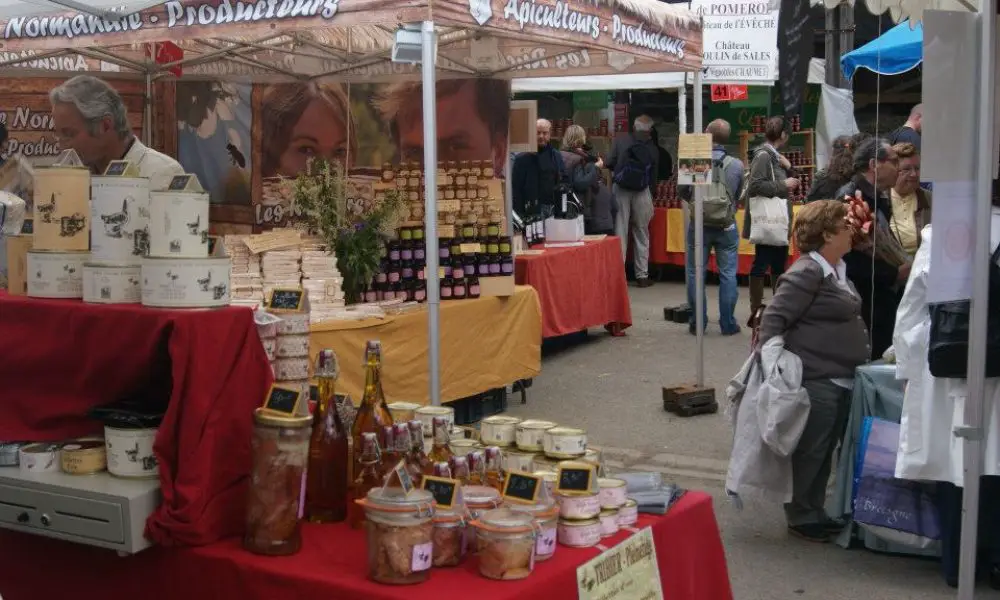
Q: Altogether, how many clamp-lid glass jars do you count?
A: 5